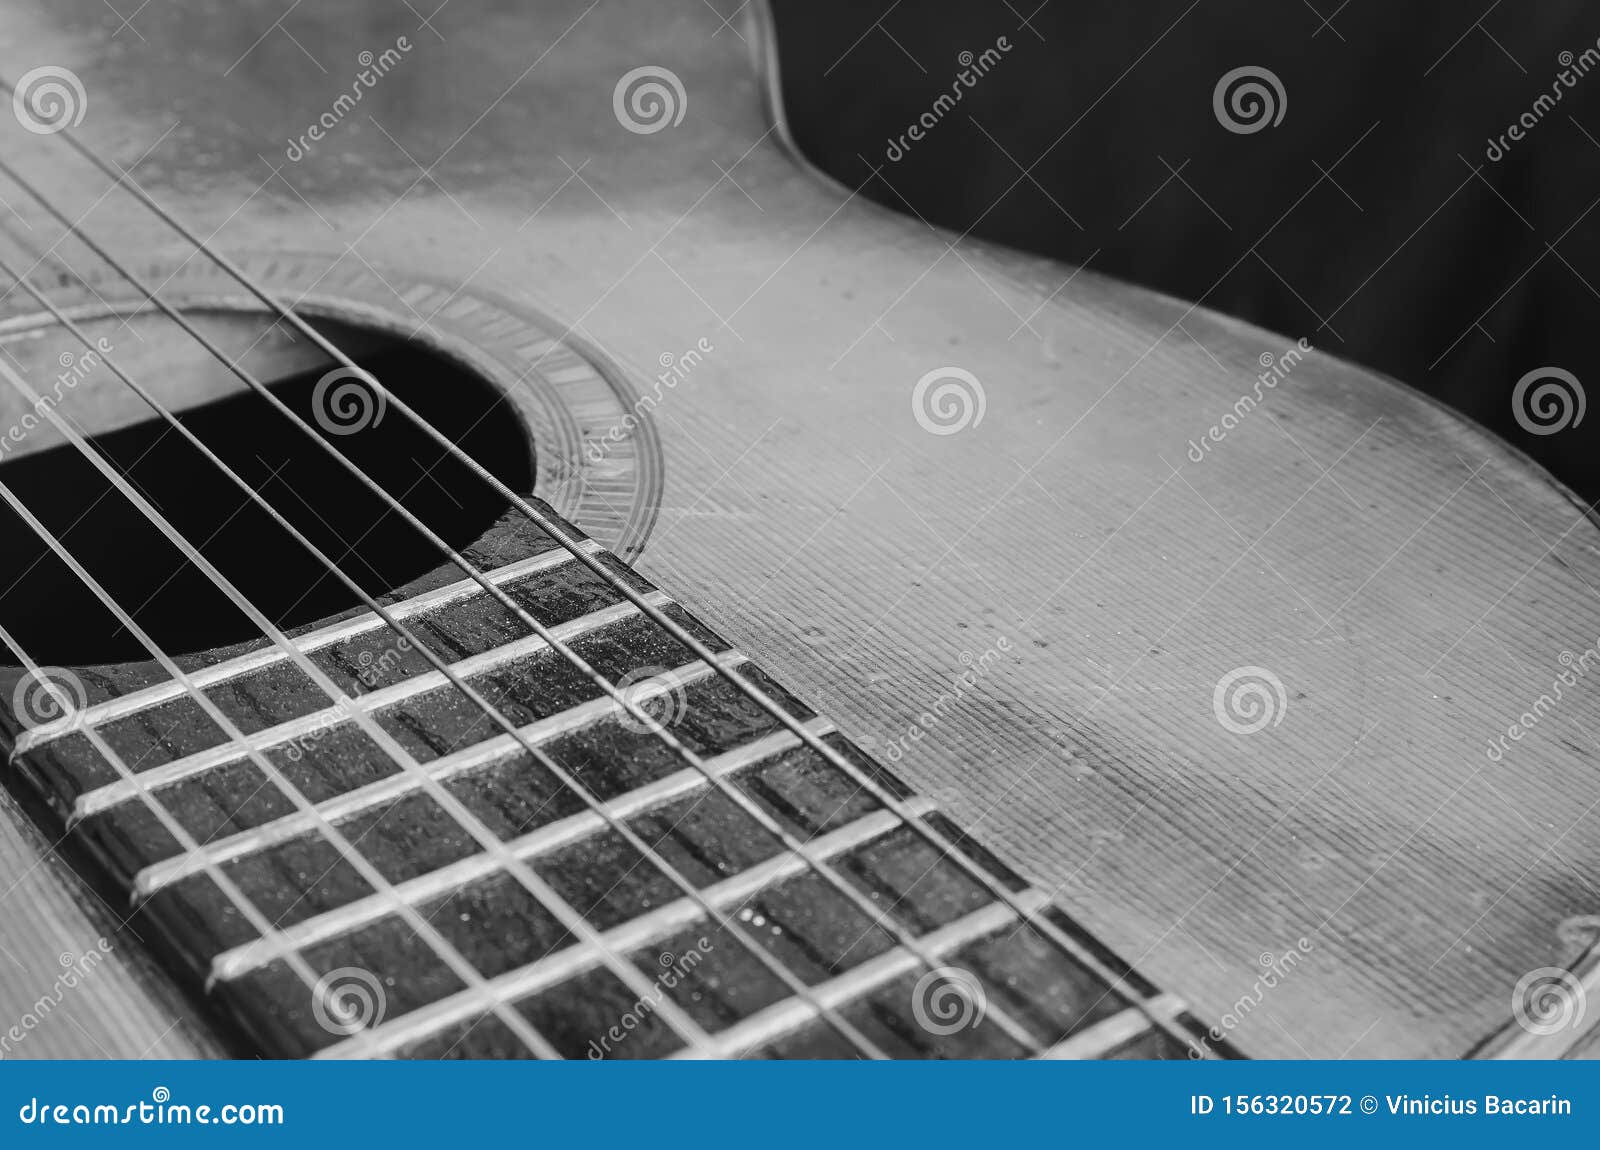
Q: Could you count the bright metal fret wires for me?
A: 7